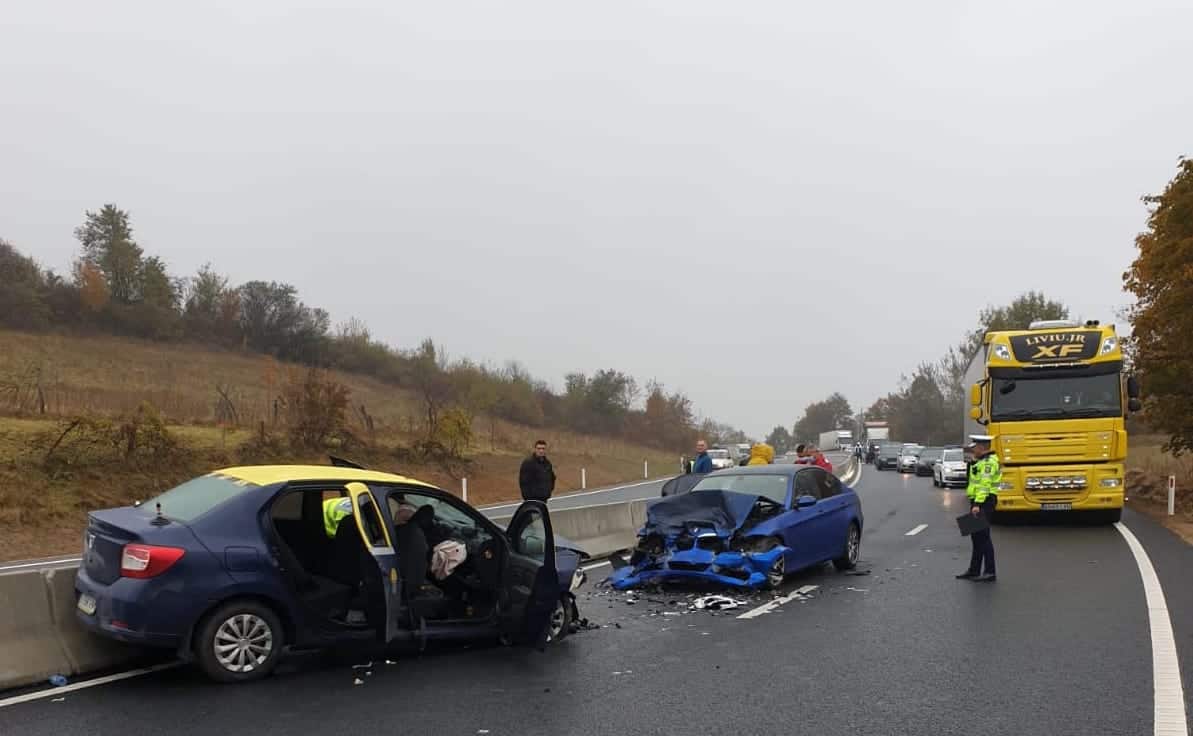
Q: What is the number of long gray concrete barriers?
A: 1